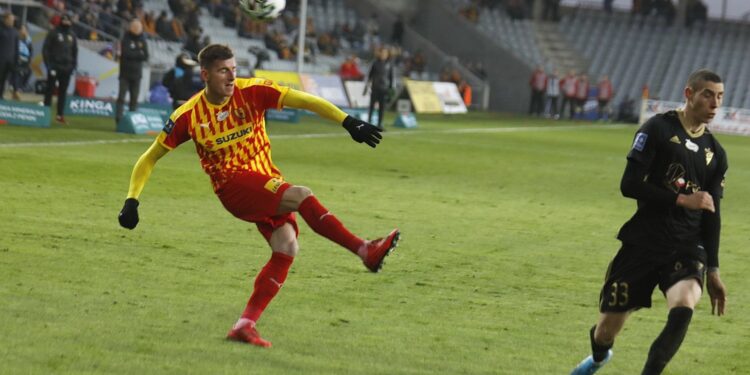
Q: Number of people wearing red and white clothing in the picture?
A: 4